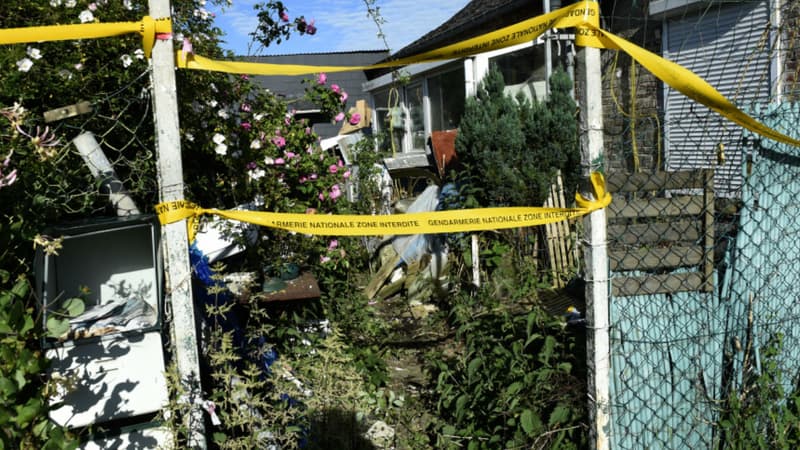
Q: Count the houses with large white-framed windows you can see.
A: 1